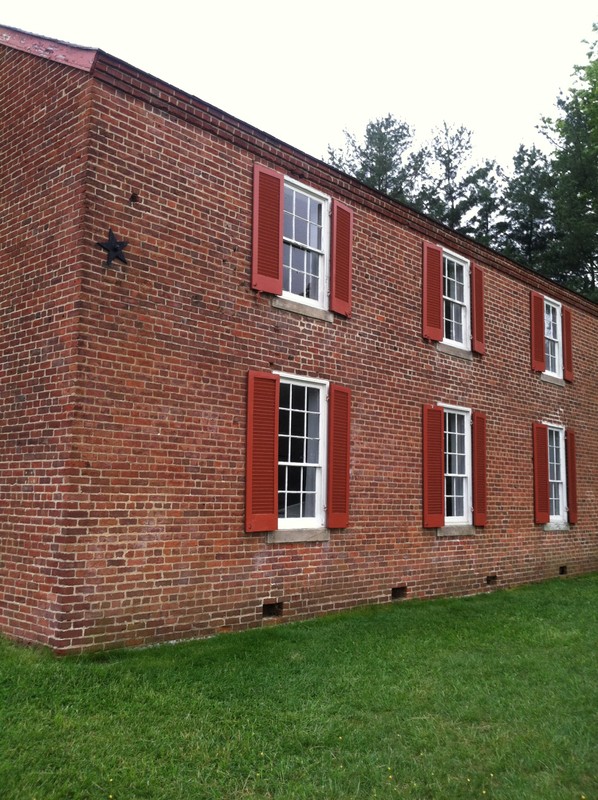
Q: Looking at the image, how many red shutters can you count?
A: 12